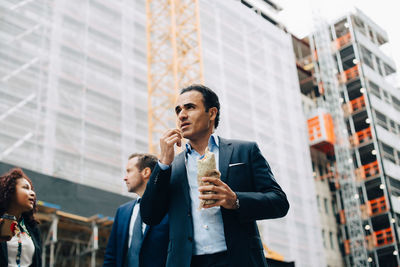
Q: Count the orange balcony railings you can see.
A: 7